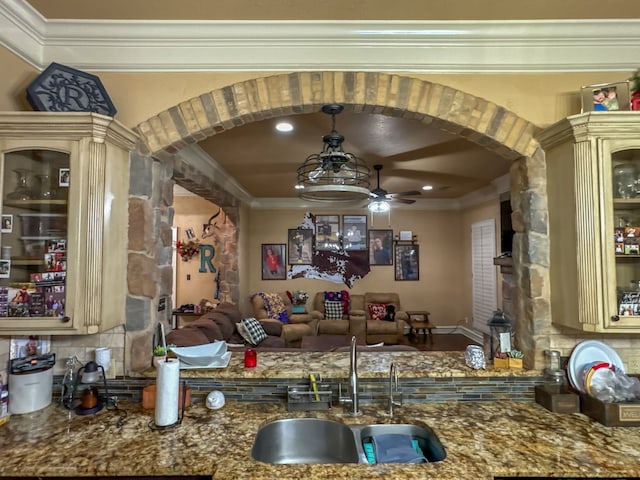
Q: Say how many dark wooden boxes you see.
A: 2